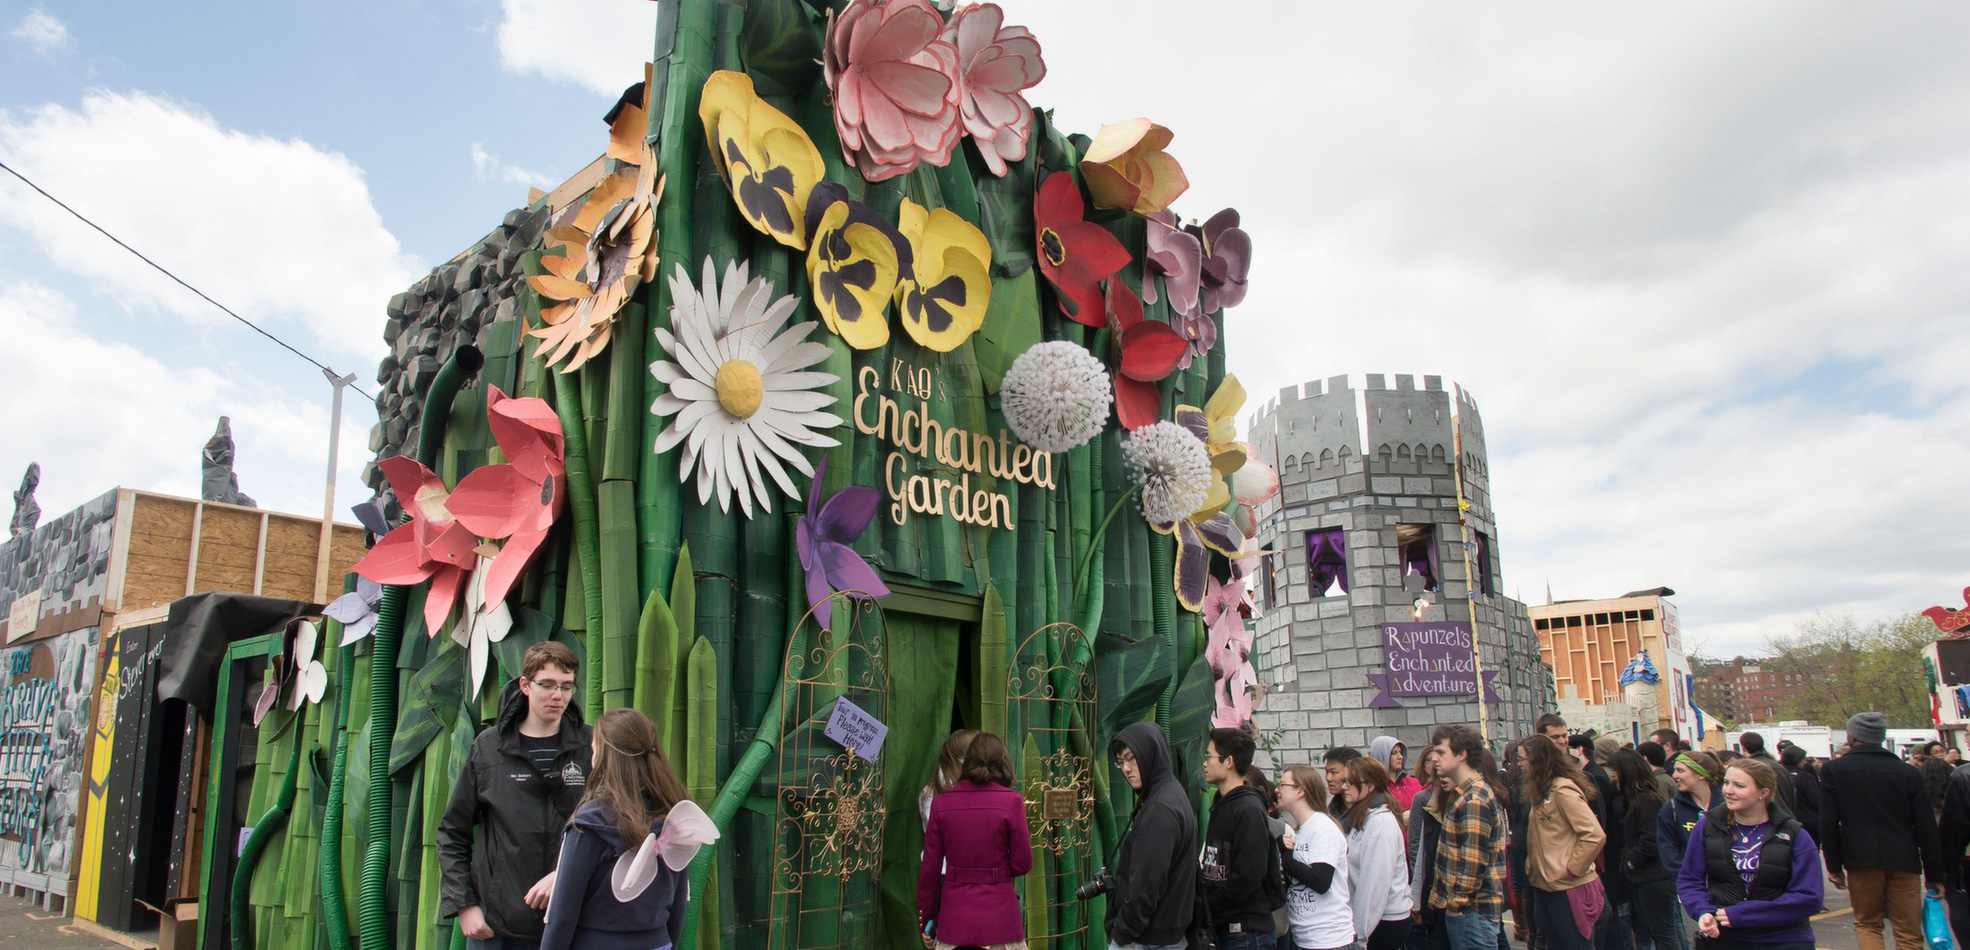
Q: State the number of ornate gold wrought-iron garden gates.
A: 2